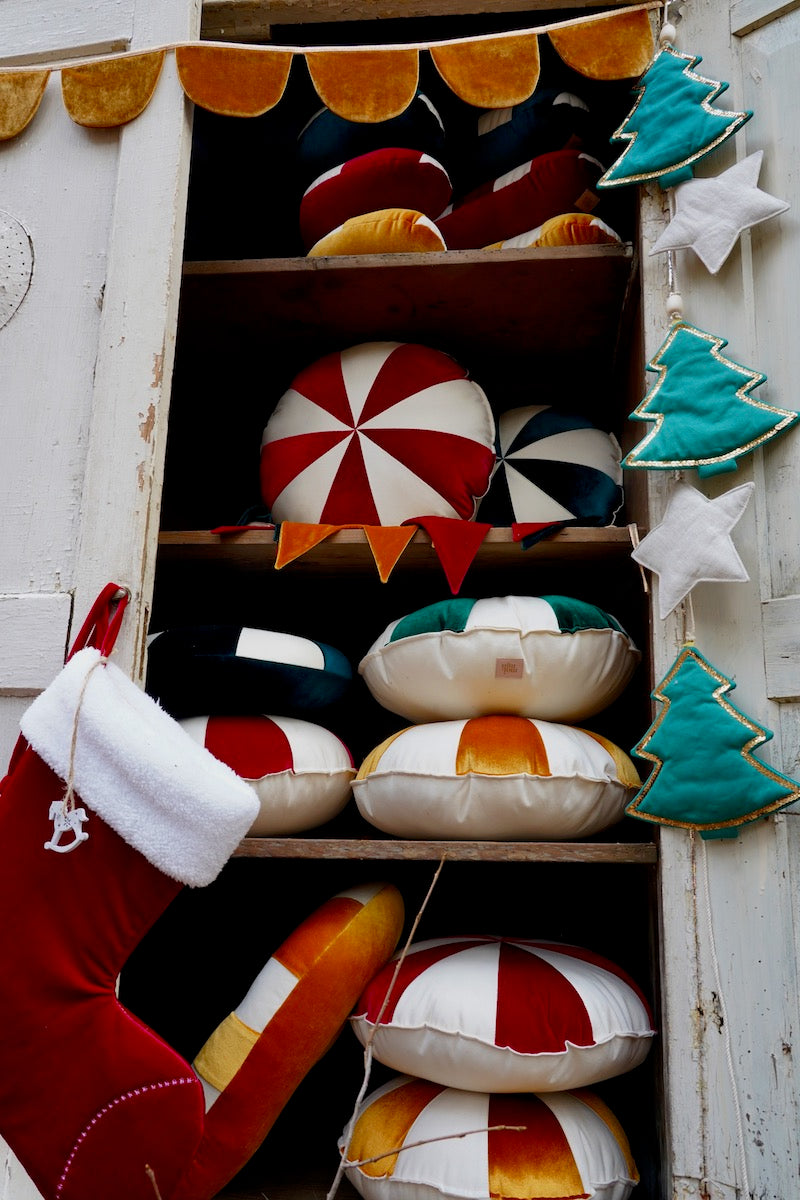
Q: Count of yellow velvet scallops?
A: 6